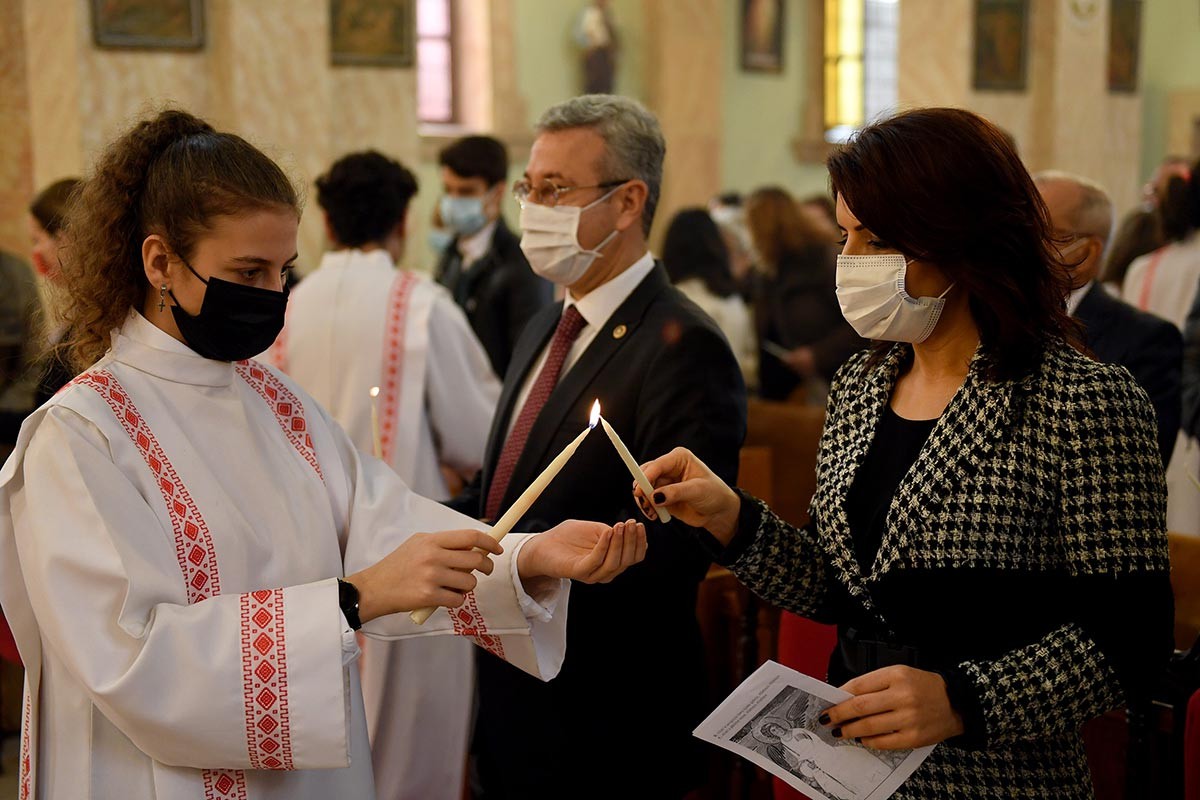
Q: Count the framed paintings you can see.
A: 5